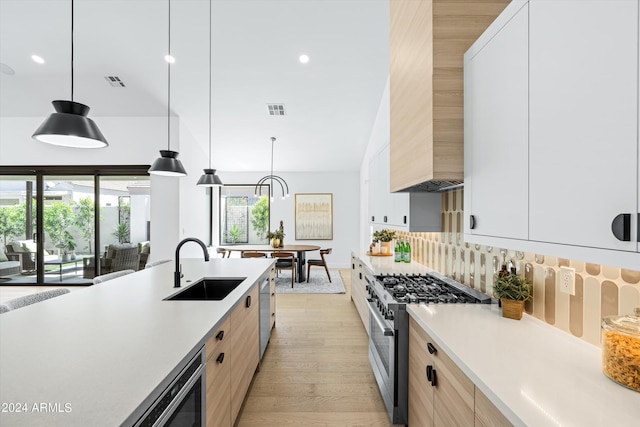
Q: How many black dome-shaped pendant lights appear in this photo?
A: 3